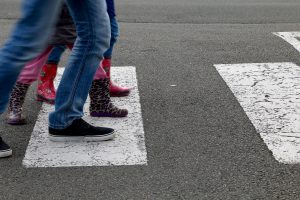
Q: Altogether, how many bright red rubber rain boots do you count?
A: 2